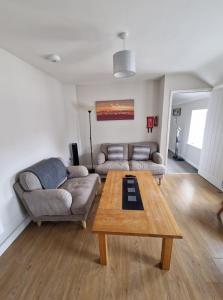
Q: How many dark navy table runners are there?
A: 1